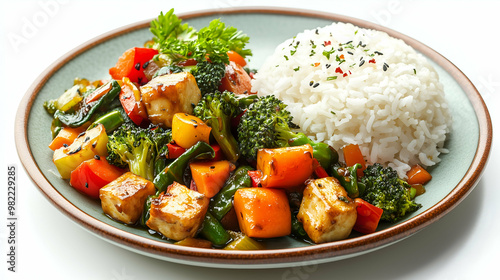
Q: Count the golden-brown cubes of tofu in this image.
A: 4